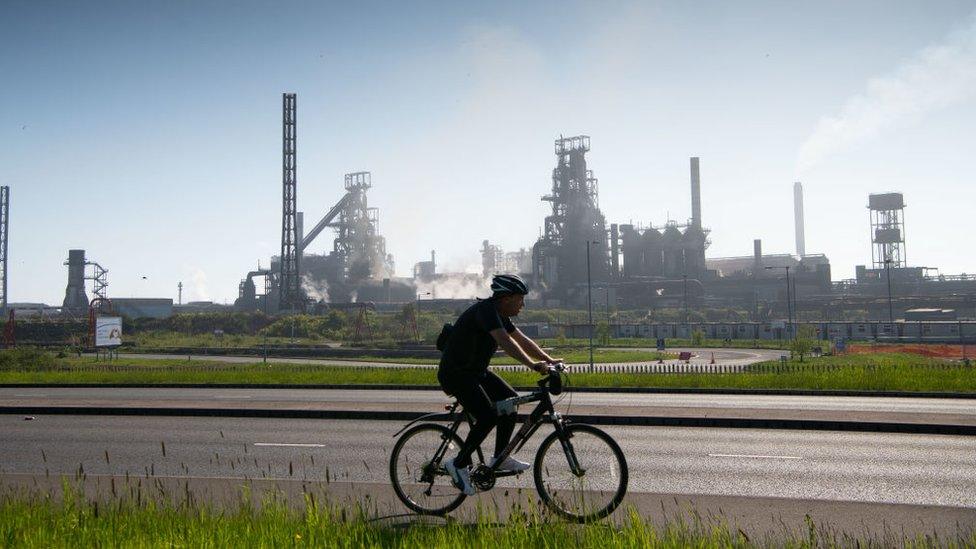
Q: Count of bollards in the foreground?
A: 0